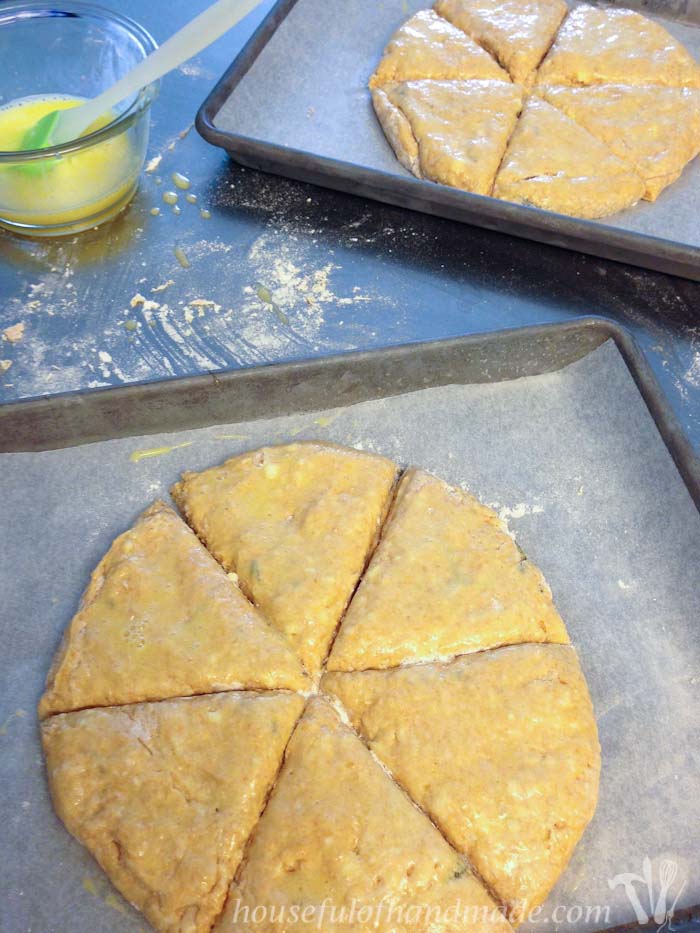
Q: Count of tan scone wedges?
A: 12